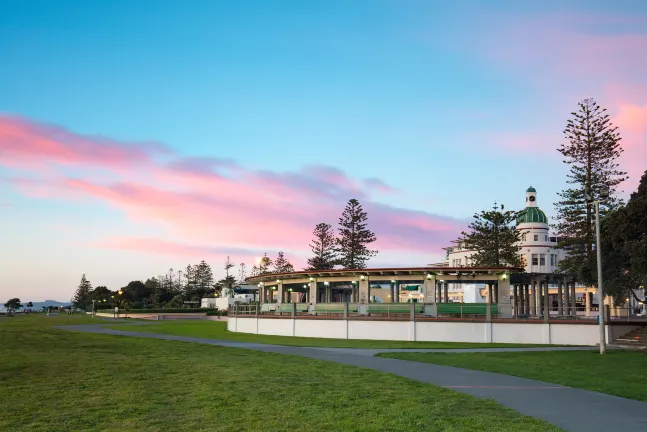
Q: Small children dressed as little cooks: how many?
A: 0